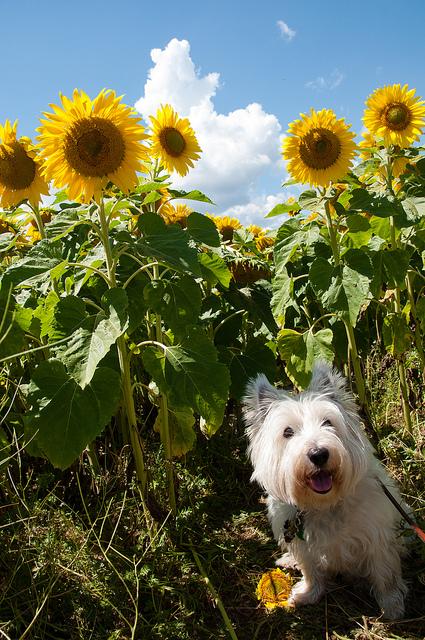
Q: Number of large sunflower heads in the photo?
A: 5